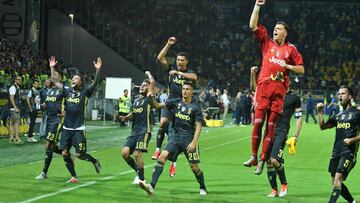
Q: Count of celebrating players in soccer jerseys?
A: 8